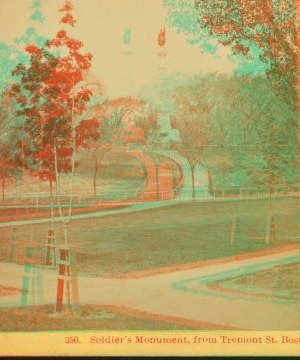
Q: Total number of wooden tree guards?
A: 3